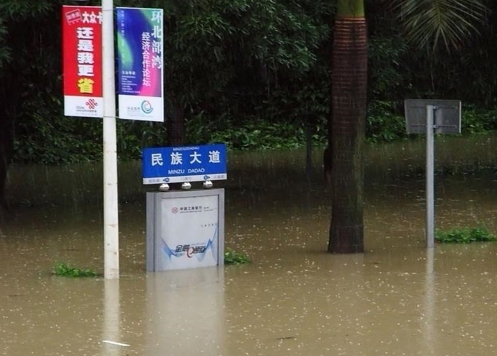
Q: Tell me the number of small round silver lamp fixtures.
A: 3